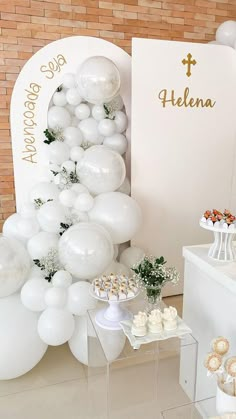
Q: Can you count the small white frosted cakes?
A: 3